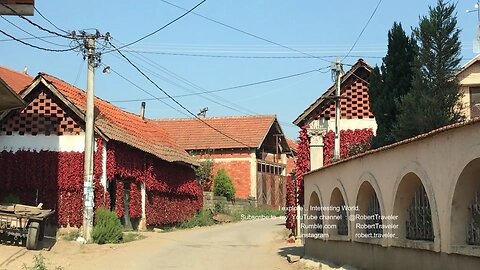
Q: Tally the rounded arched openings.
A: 5